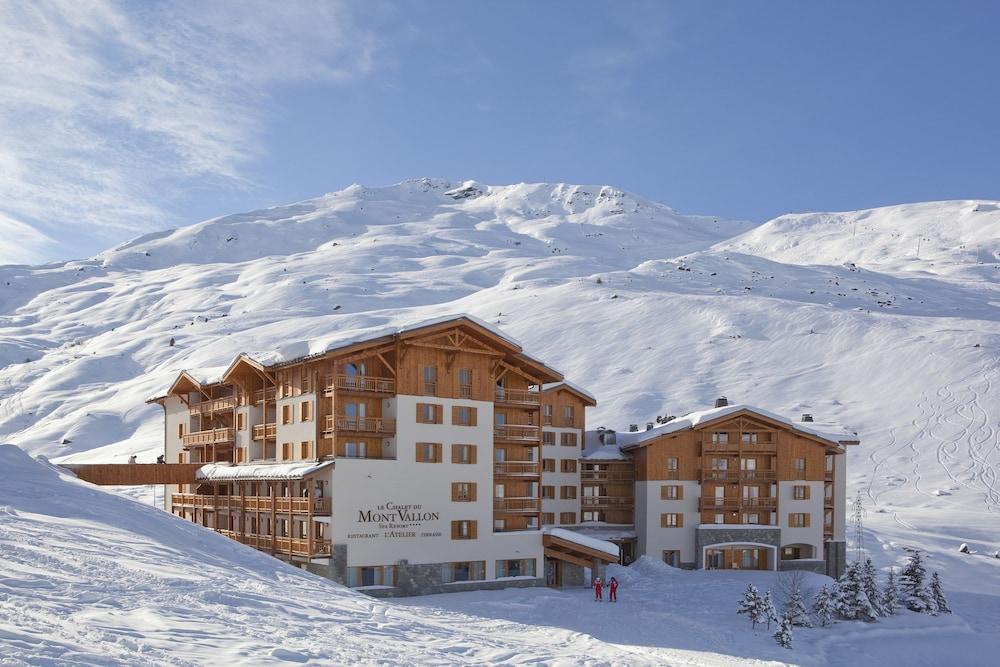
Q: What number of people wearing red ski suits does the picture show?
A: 2